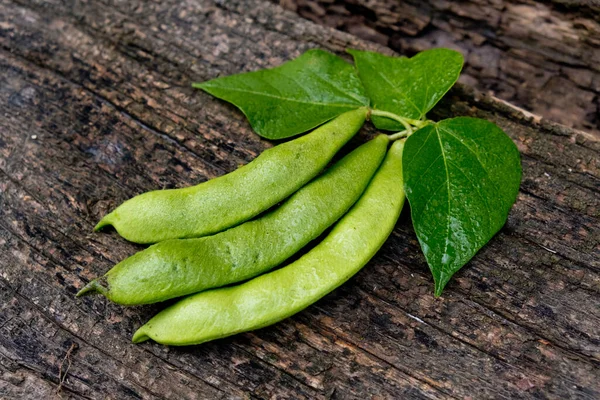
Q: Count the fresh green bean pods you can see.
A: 3